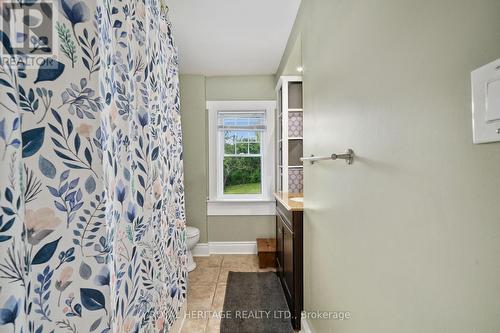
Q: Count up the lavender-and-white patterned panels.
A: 2